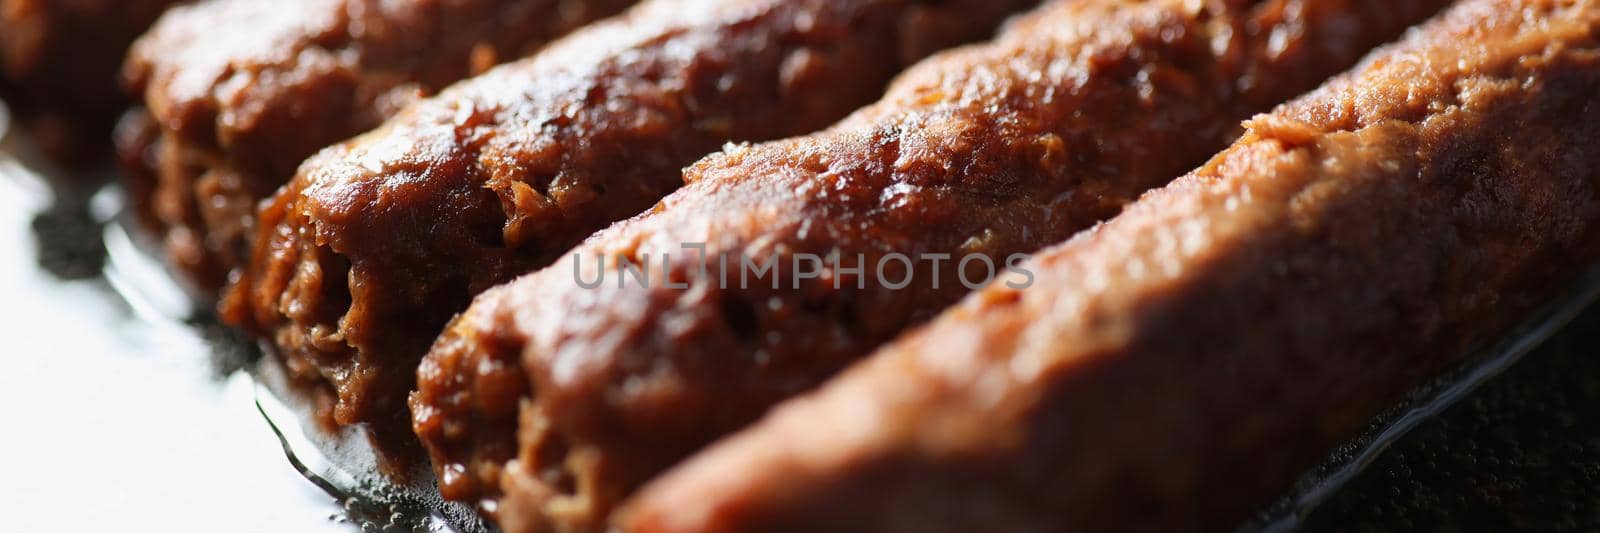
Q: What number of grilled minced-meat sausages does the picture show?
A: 5